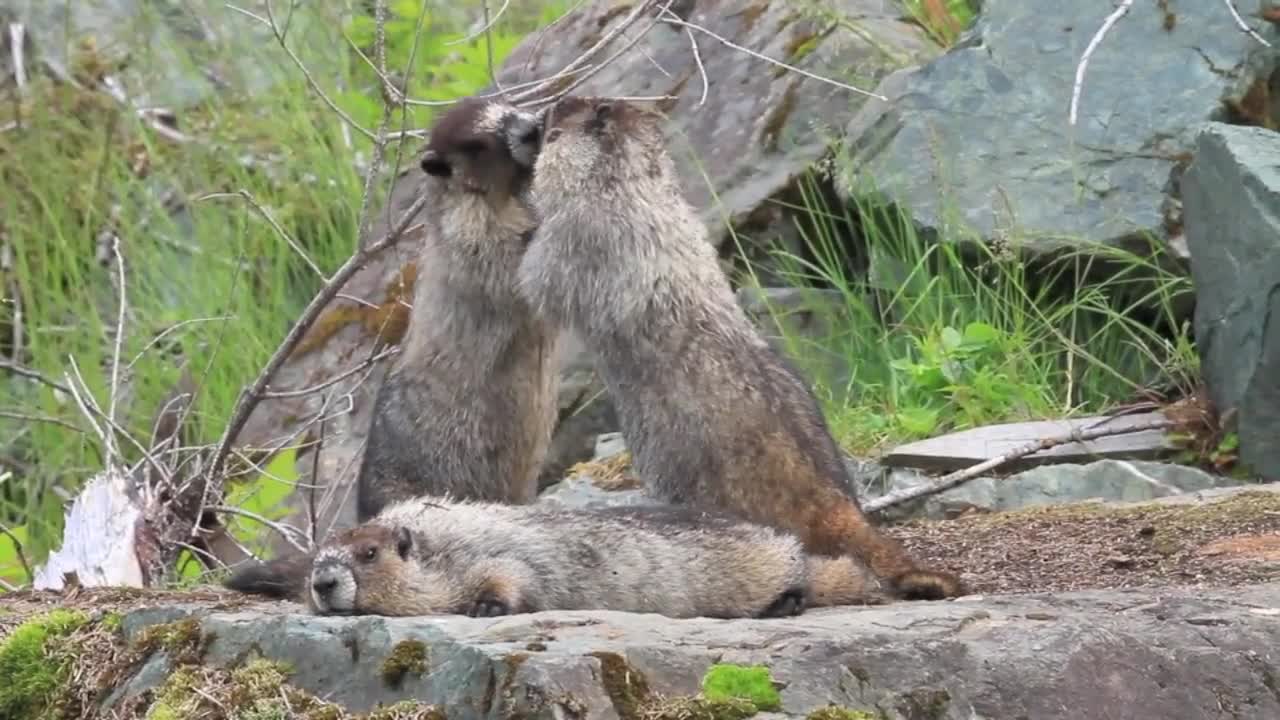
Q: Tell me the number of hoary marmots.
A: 3